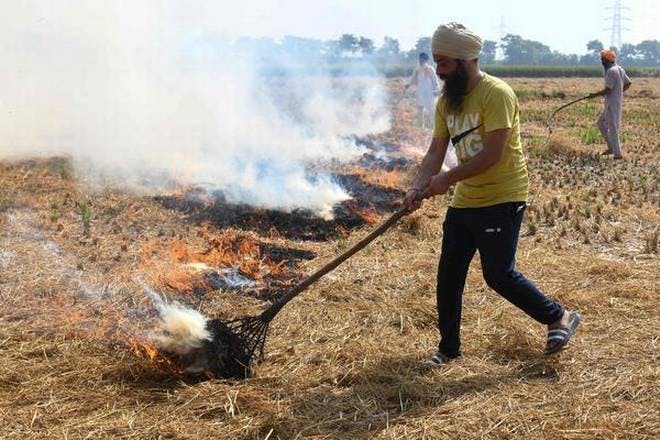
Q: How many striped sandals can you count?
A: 2